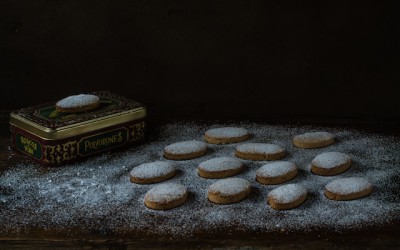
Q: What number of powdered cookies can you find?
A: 13